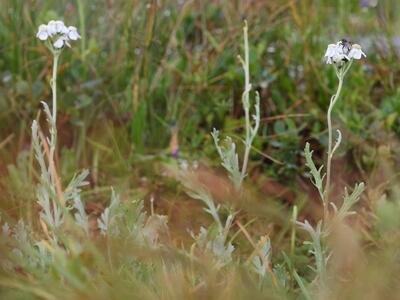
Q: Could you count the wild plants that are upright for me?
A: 3